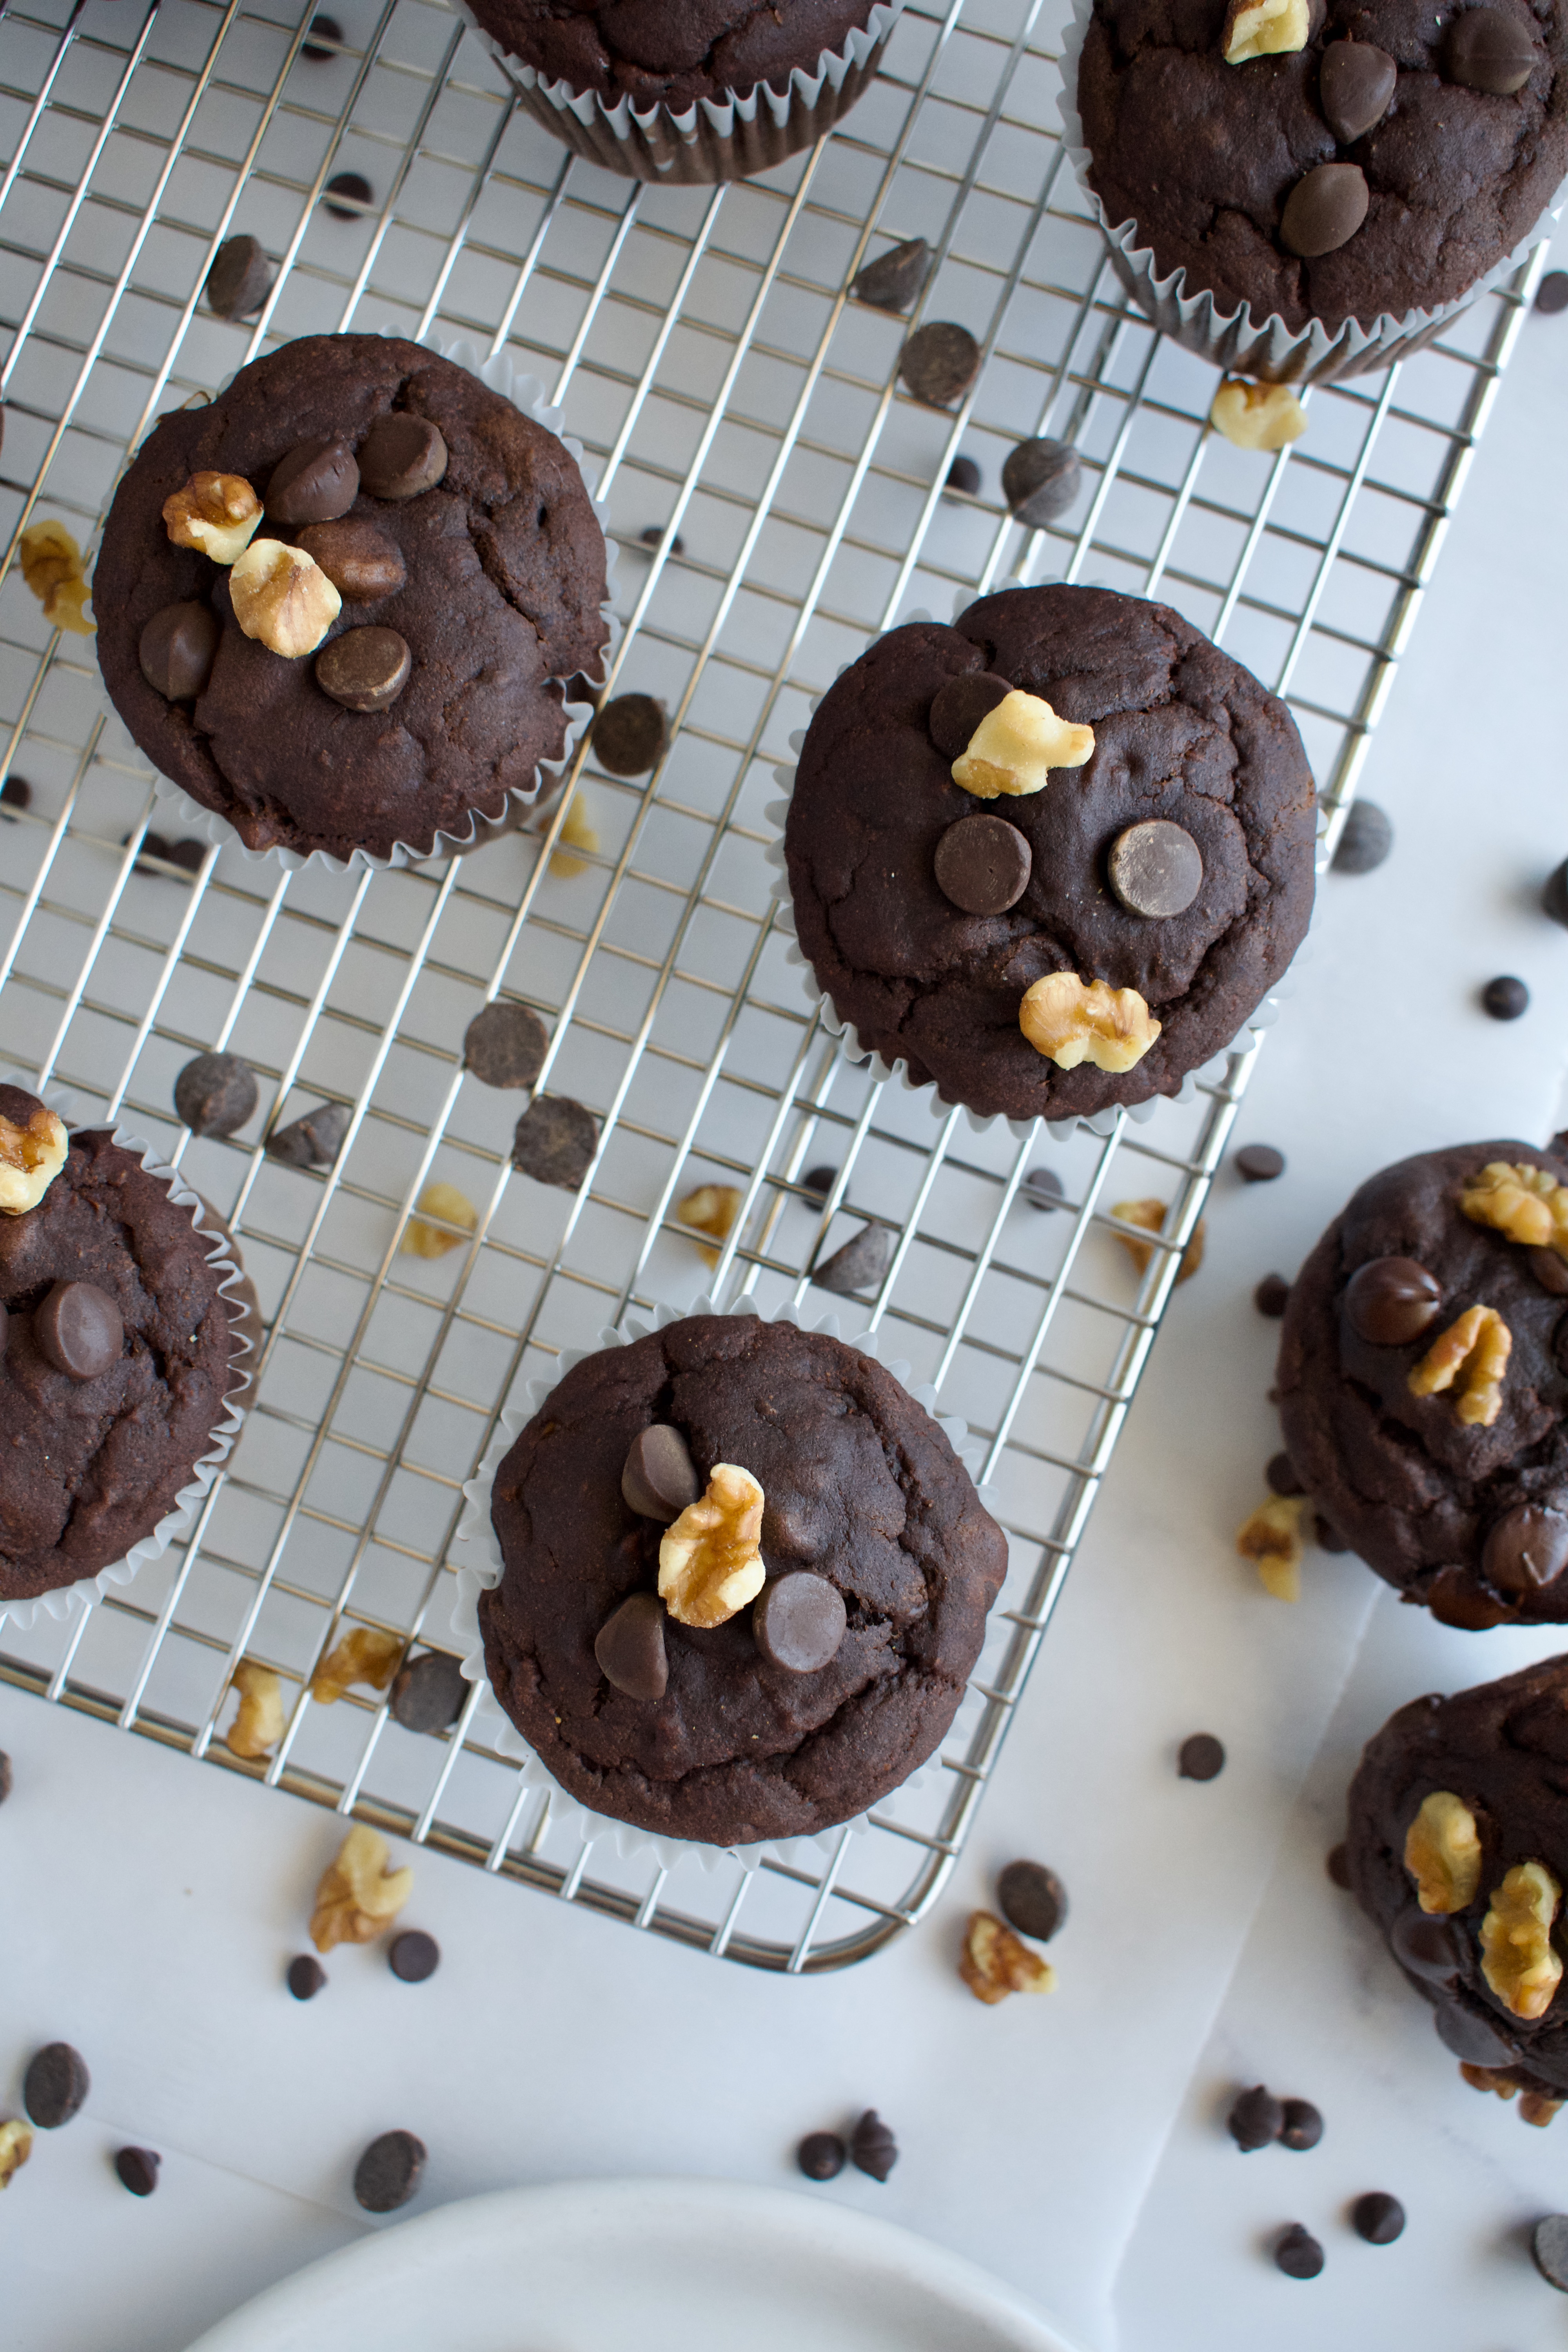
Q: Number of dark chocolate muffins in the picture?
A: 8